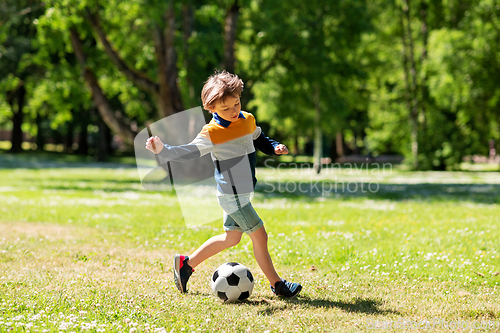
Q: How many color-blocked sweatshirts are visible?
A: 1